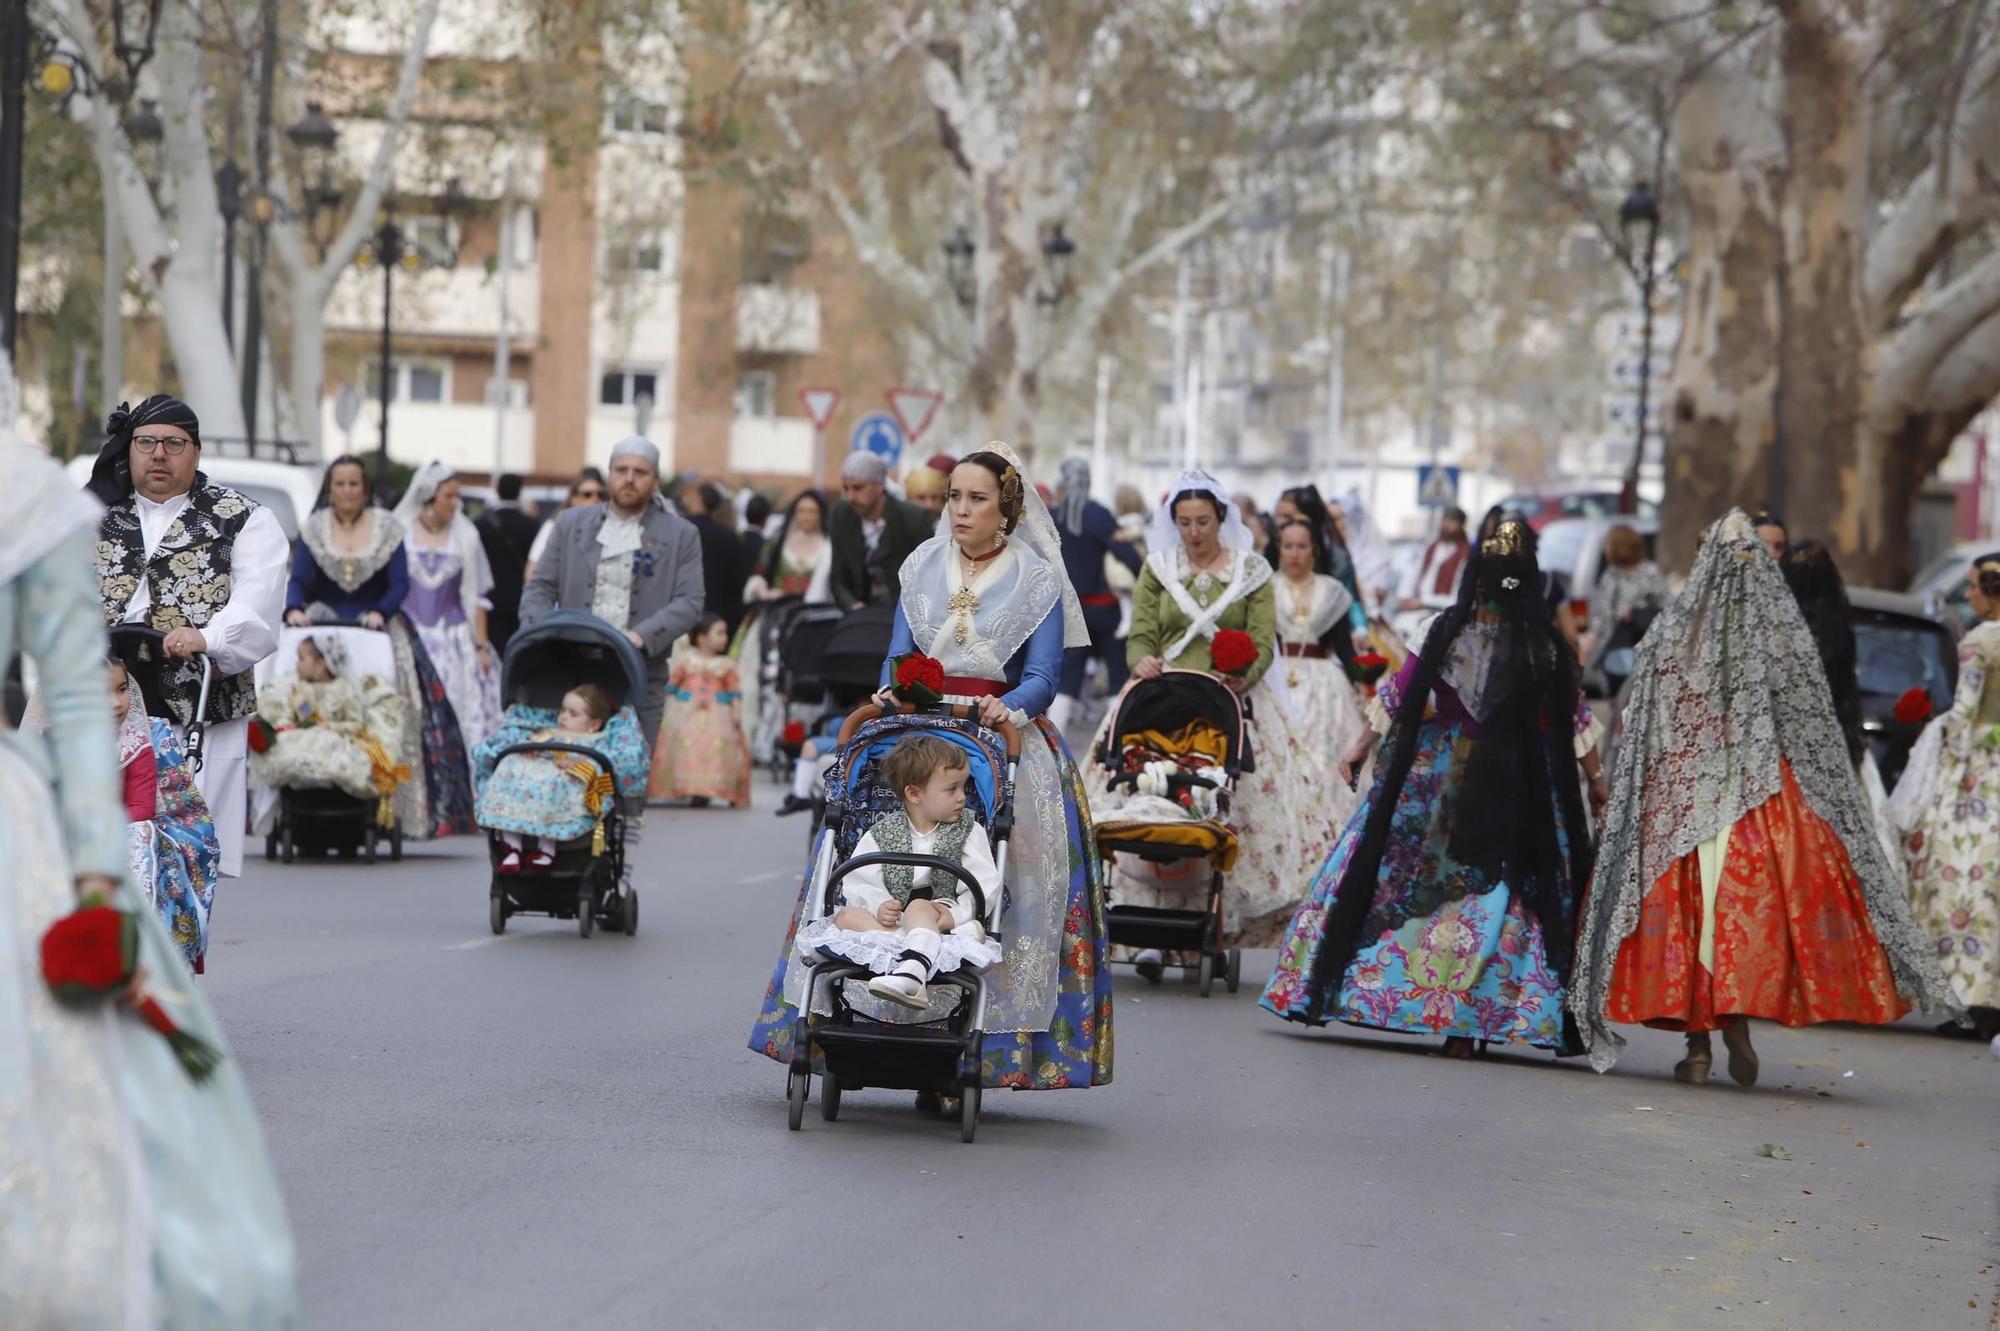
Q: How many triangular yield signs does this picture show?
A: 2